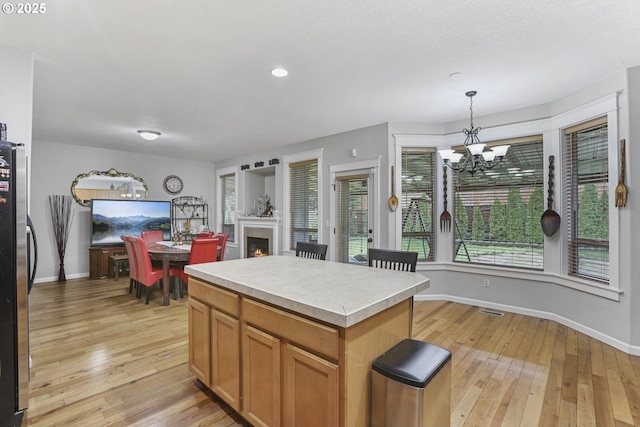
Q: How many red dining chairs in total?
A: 6